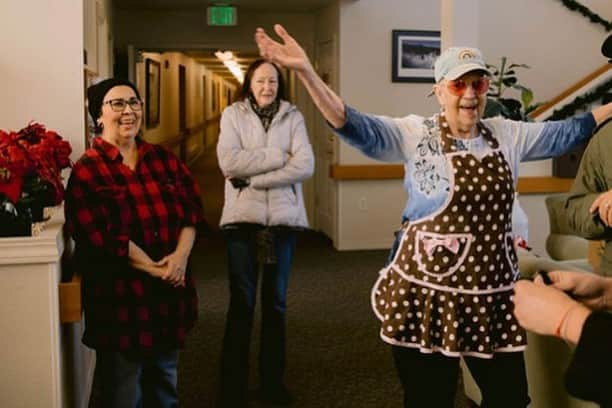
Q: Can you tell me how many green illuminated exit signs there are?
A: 1